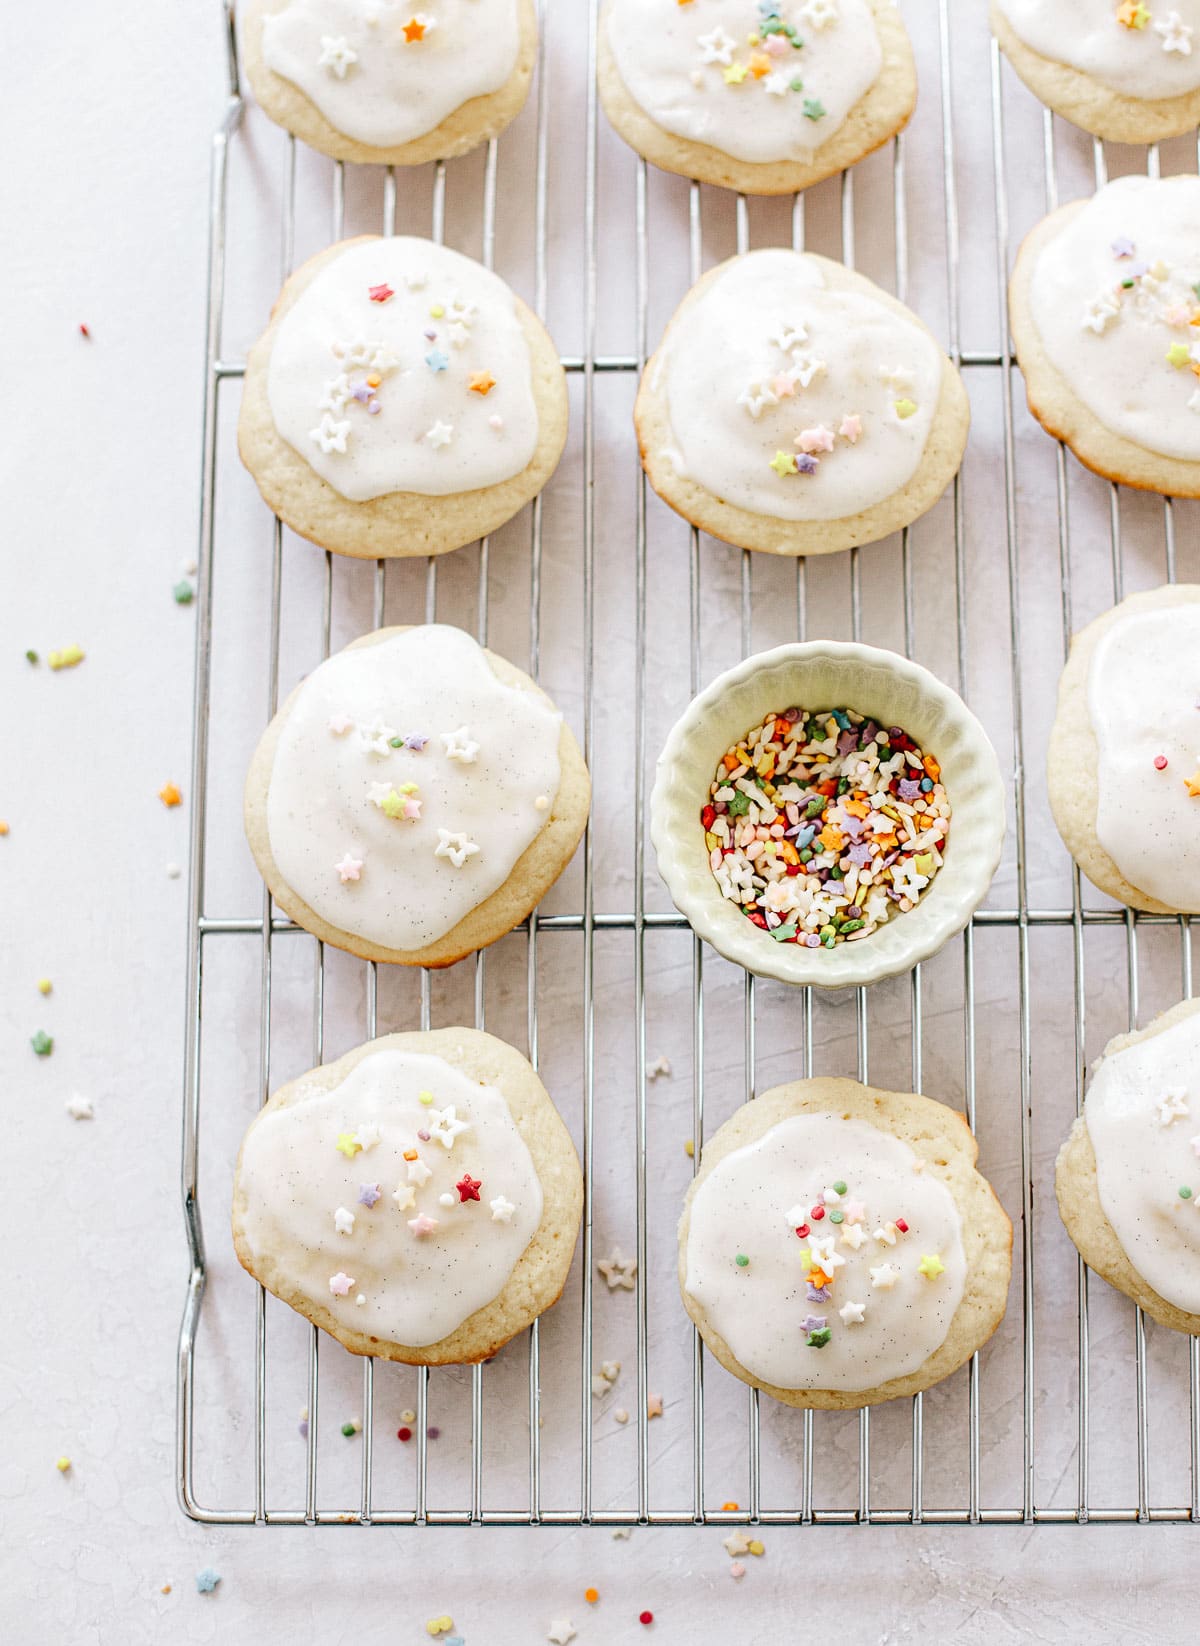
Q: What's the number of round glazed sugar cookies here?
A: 11